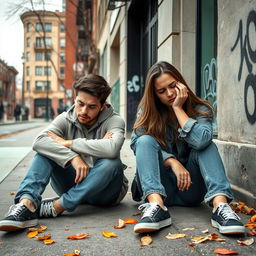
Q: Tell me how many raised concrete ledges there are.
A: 1